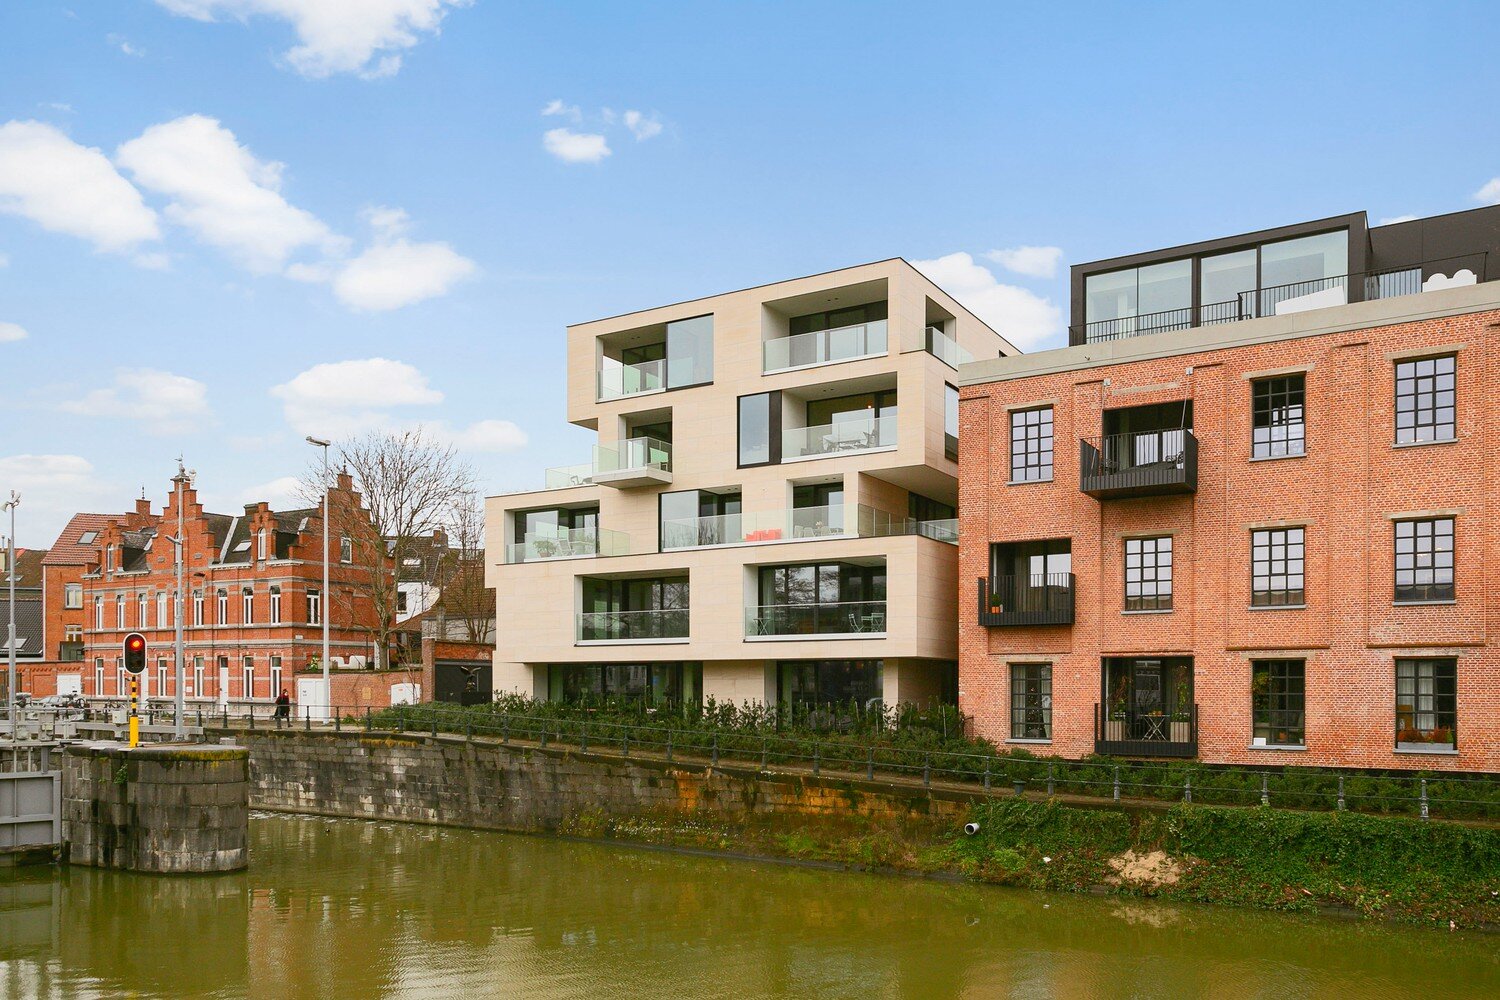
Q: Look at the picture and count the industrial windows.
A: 9